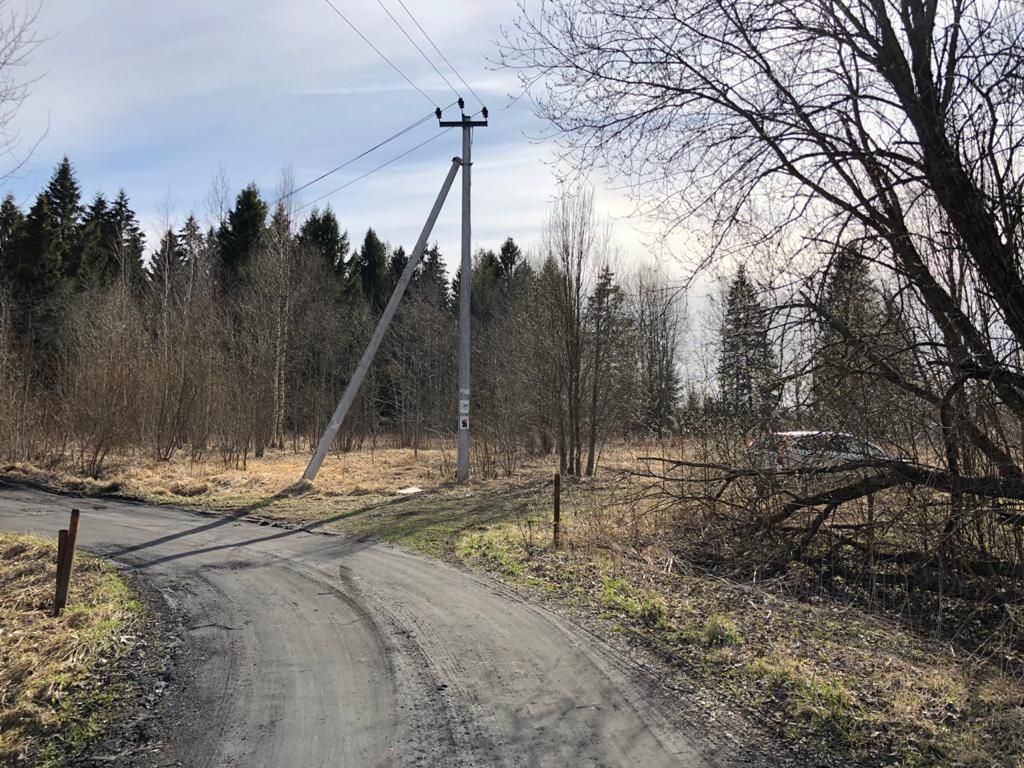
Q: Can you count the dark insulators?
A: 3